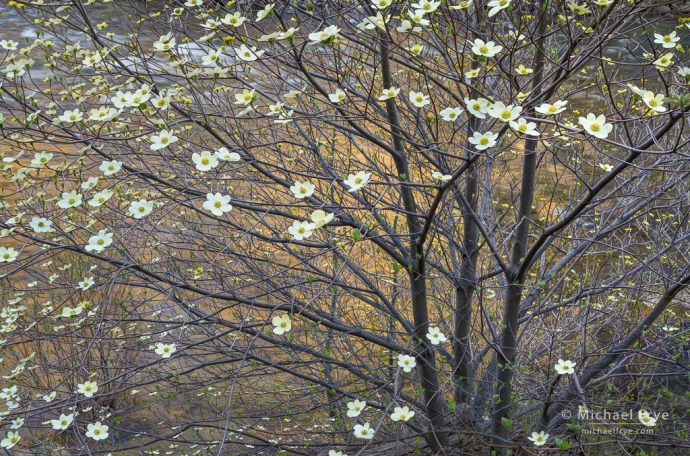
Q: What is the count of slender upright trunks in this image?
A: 3